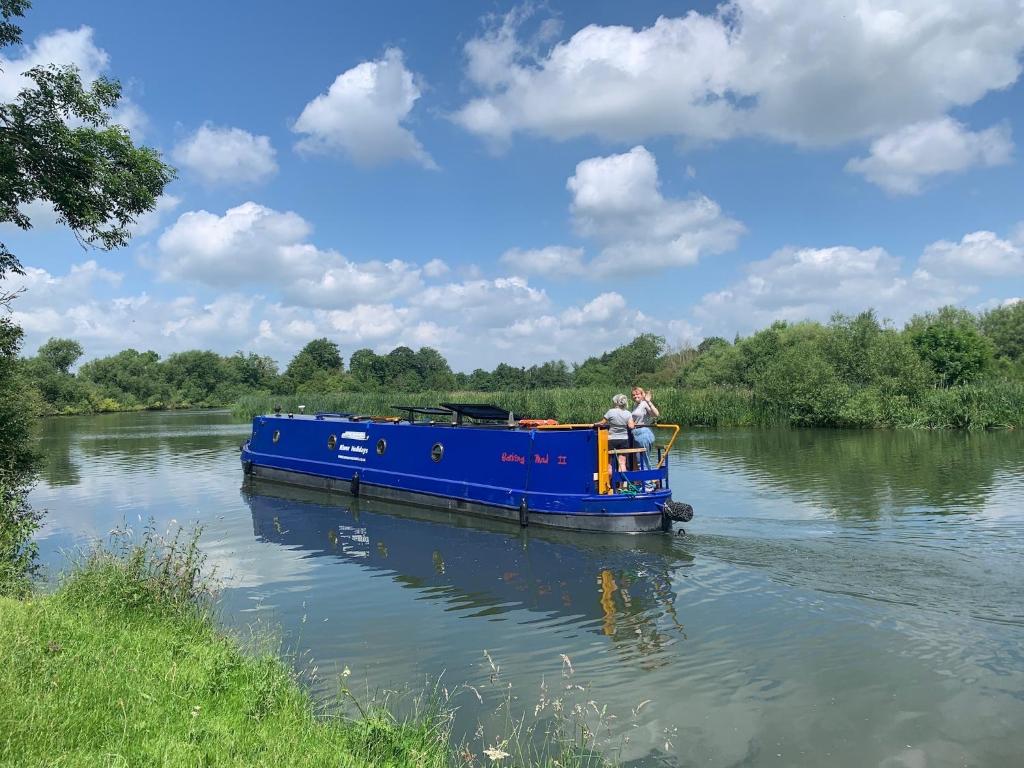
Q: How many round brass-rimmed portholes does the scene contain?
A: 4